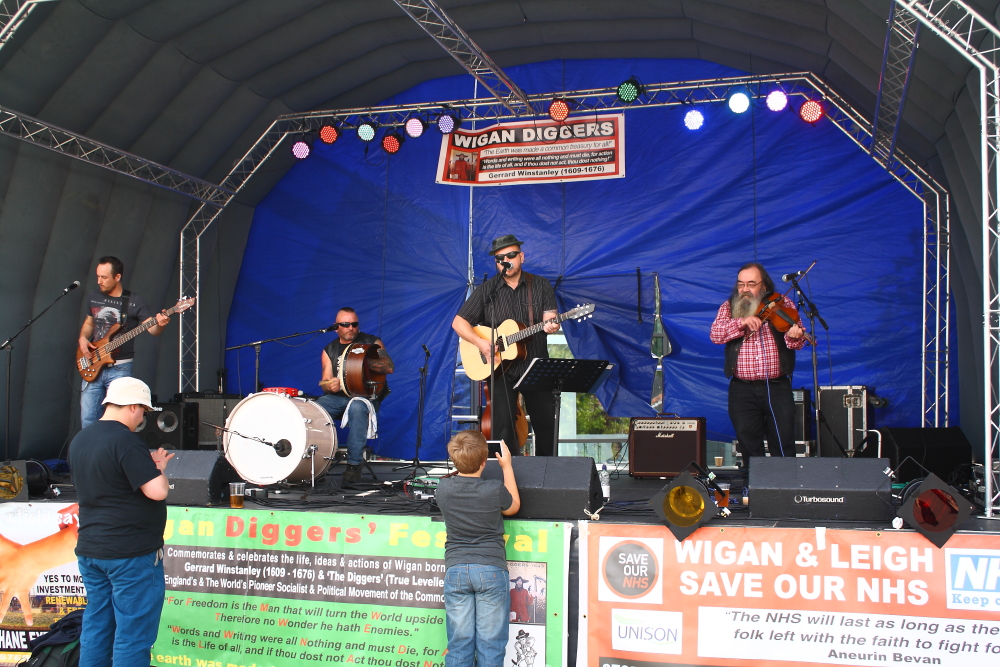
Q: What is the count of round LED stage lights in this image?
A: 12